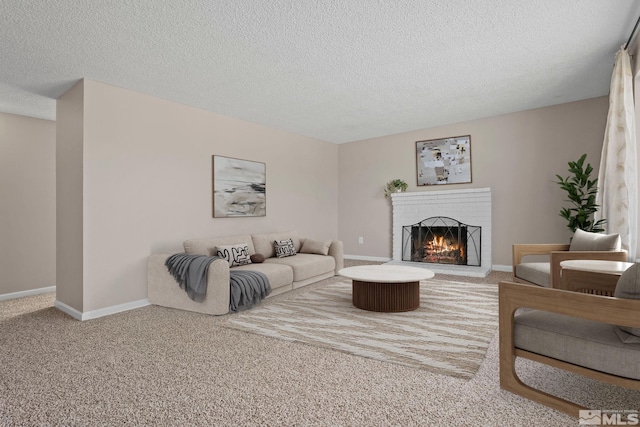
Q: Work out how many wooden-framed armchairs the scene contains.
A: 2